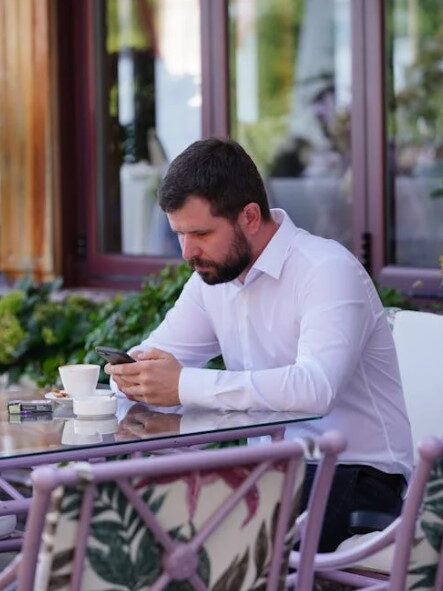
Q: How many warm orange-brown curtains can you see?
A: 1